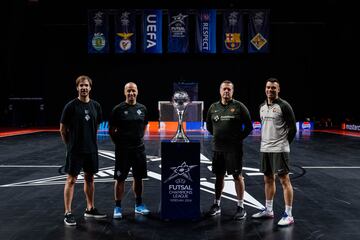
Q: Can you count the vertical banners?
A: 7